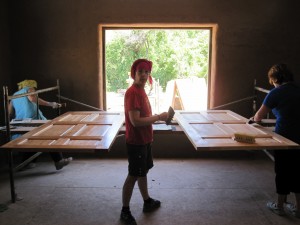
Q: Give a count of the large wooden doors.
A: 2